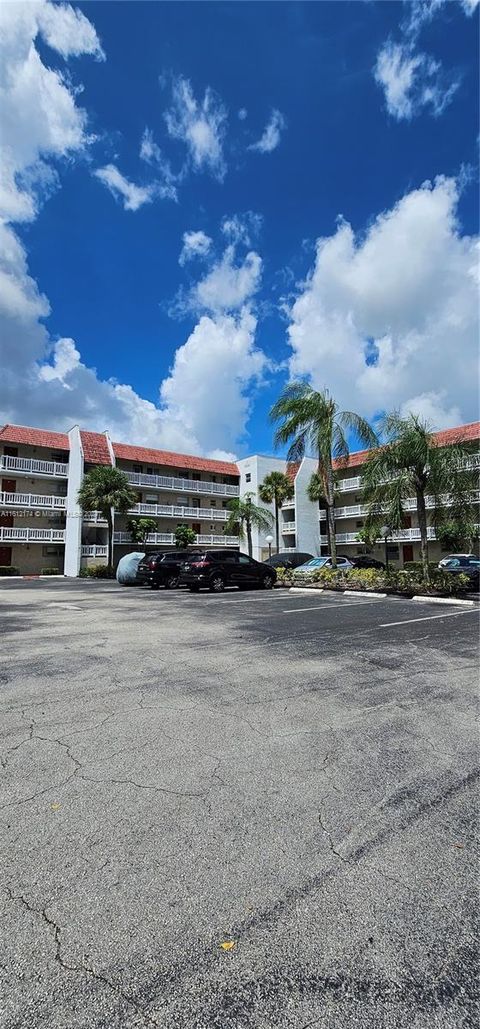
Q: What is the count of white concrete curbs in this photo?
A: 3